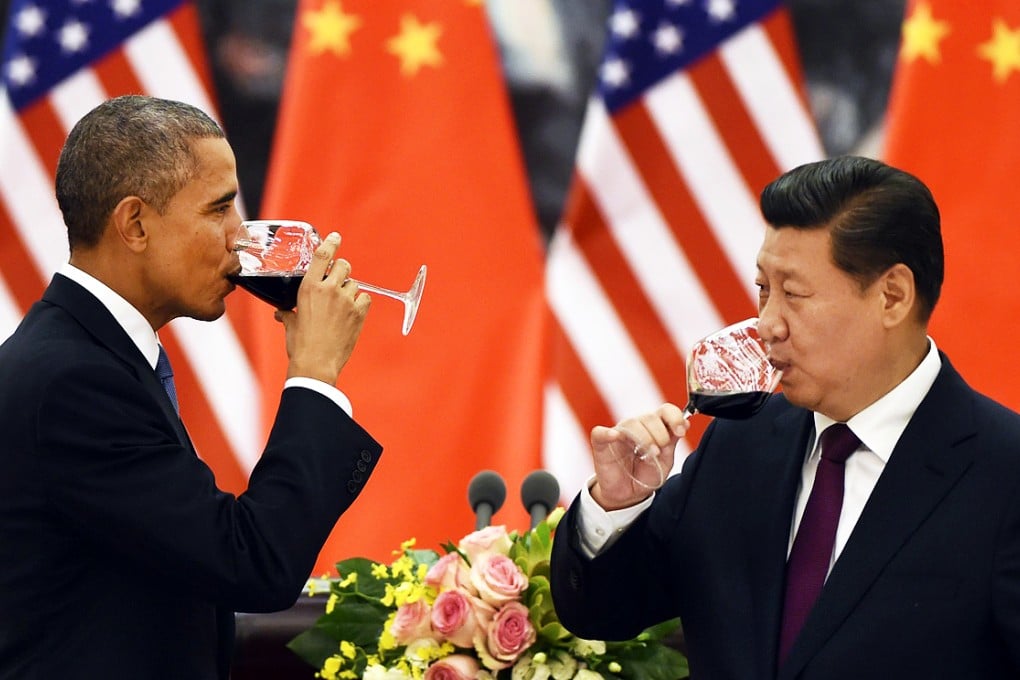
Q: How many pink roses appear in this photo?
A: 7